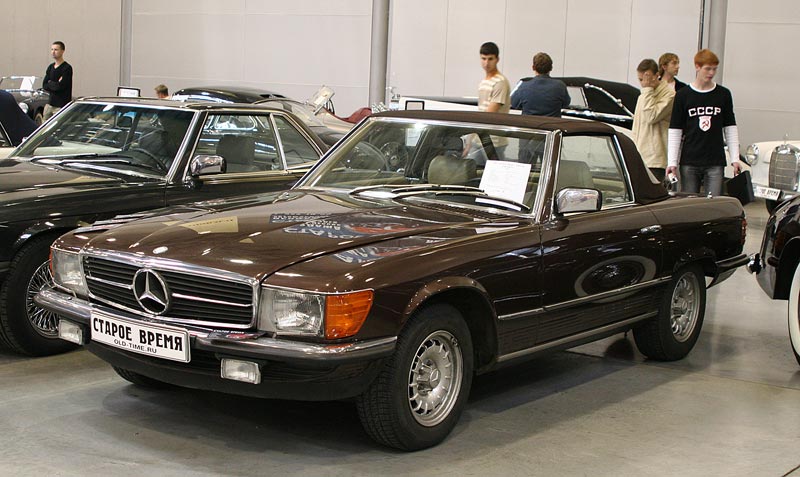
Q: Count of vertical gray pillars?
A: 3